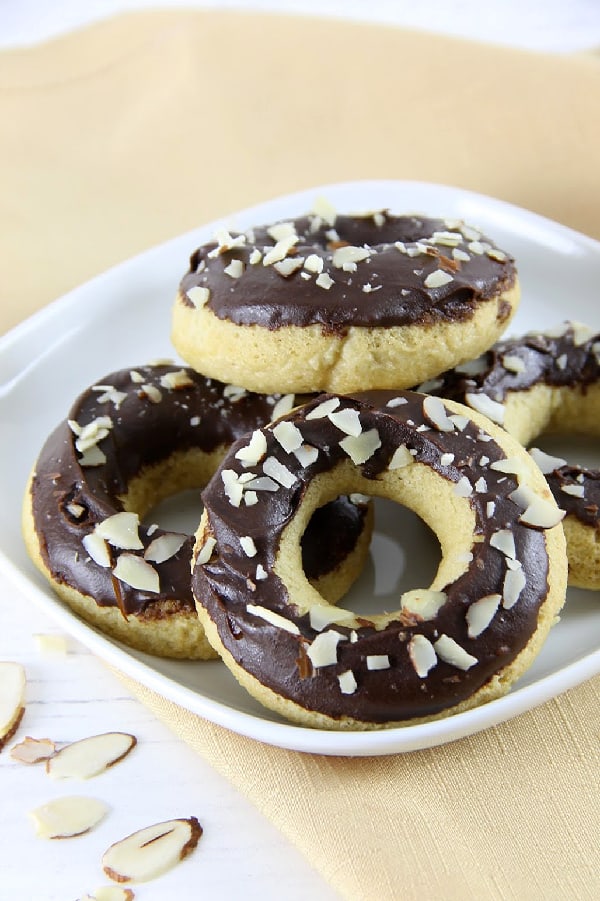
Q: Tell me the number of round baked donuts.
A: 4